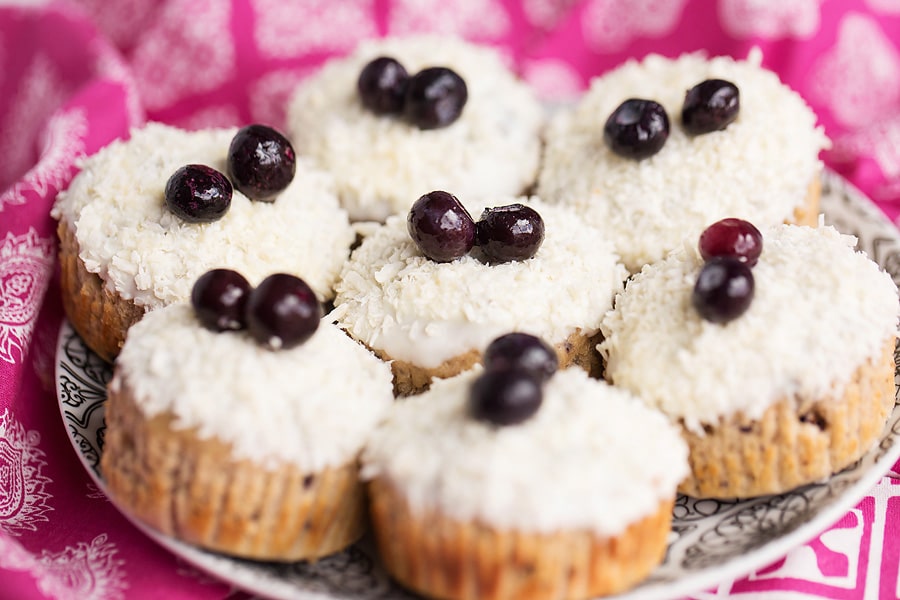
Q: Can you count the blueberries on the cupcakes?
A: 14